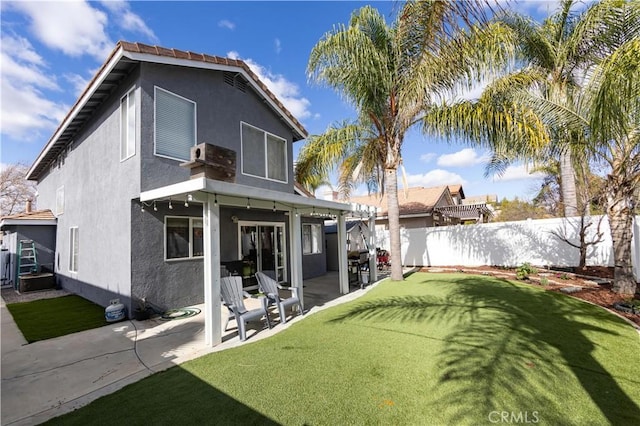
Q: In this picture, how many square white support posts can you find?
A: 4